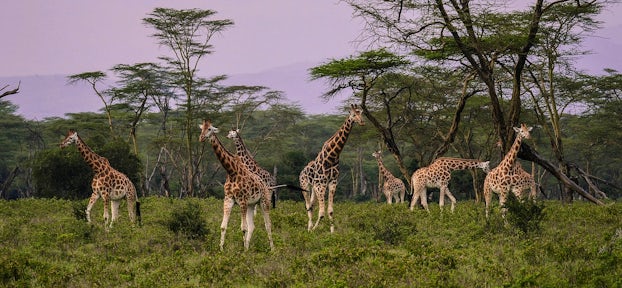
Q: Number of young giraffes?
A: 1